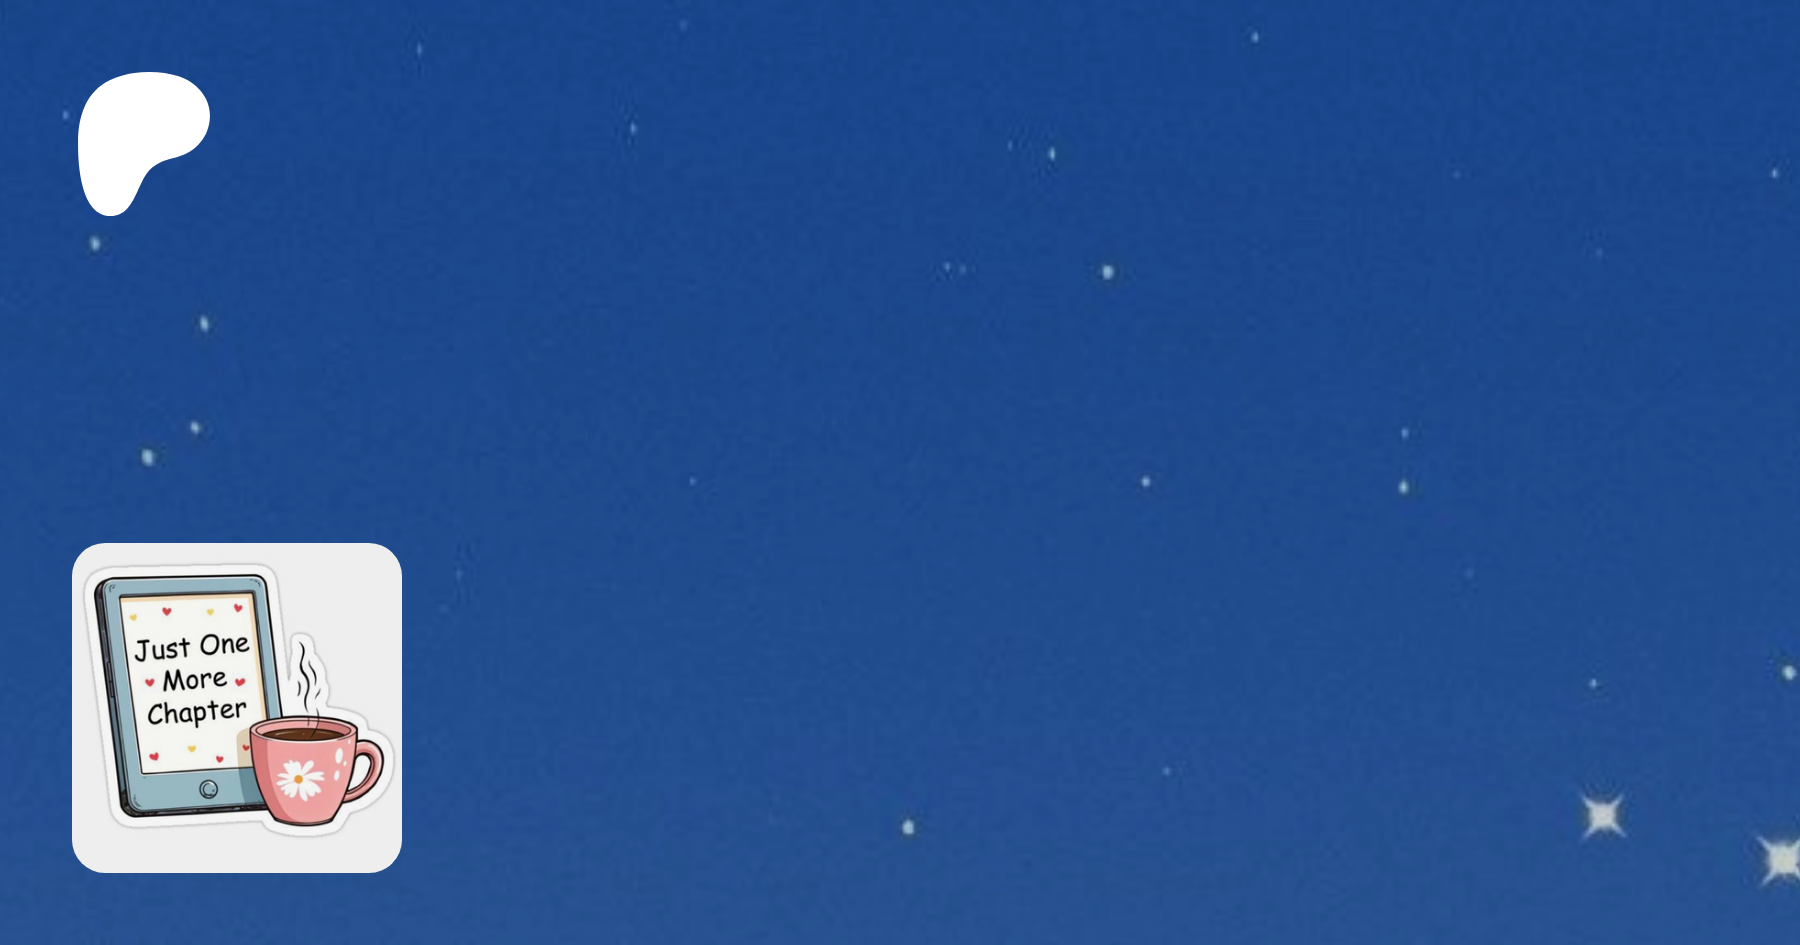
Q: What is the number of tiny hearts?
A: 10